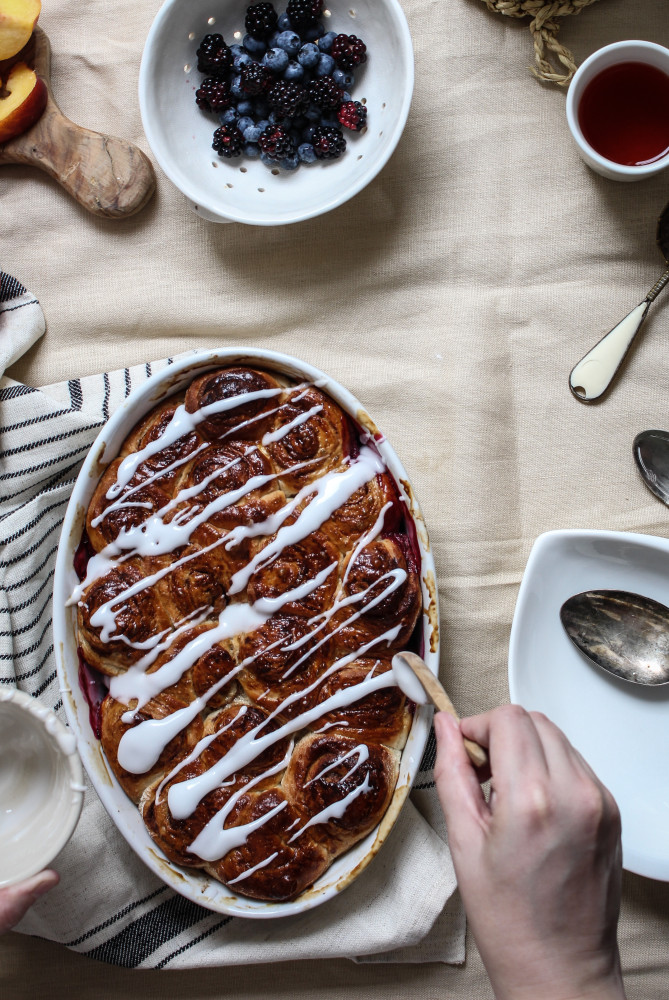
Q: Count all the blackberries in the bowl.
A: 12